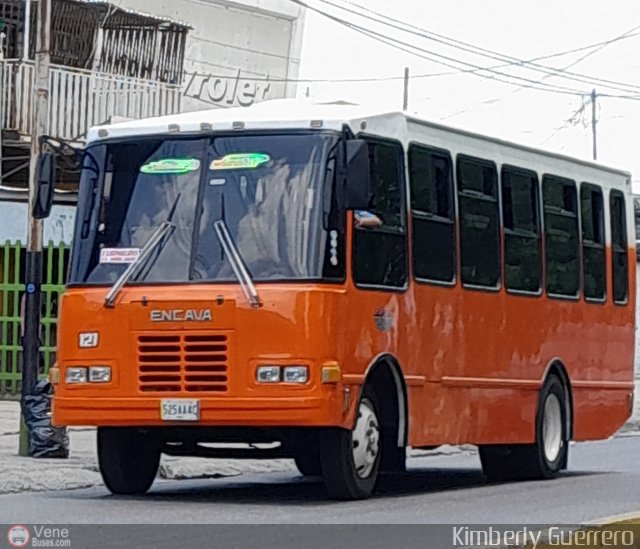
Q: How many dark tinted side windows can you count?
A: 7